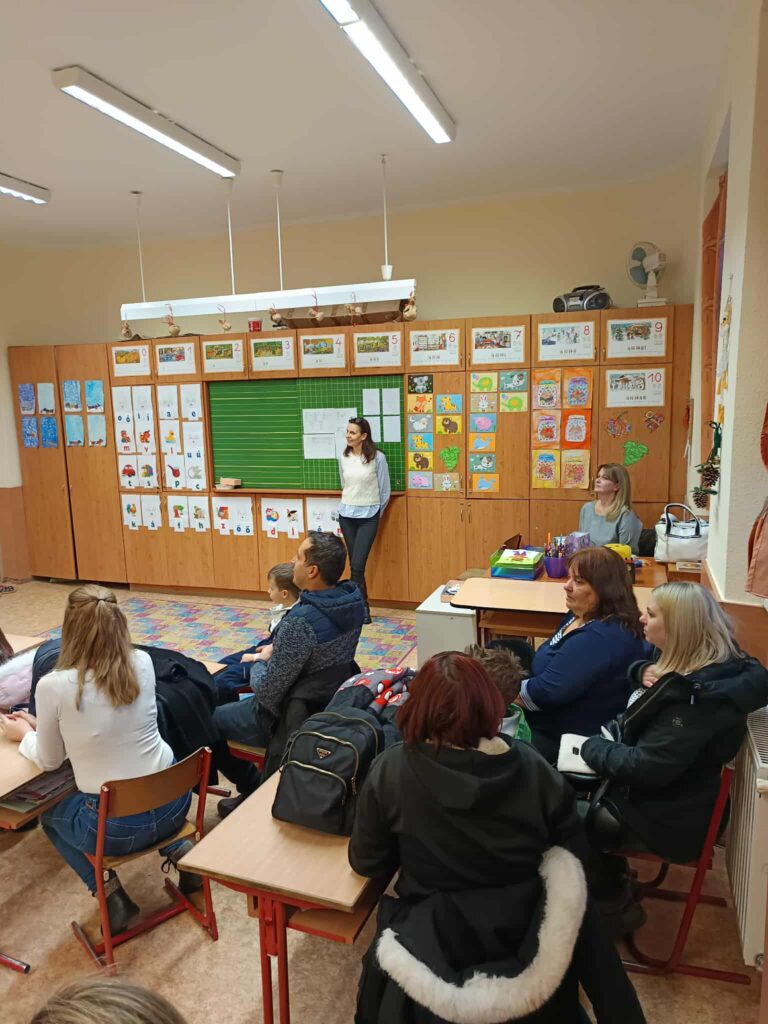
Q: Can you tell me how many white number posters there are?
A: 11